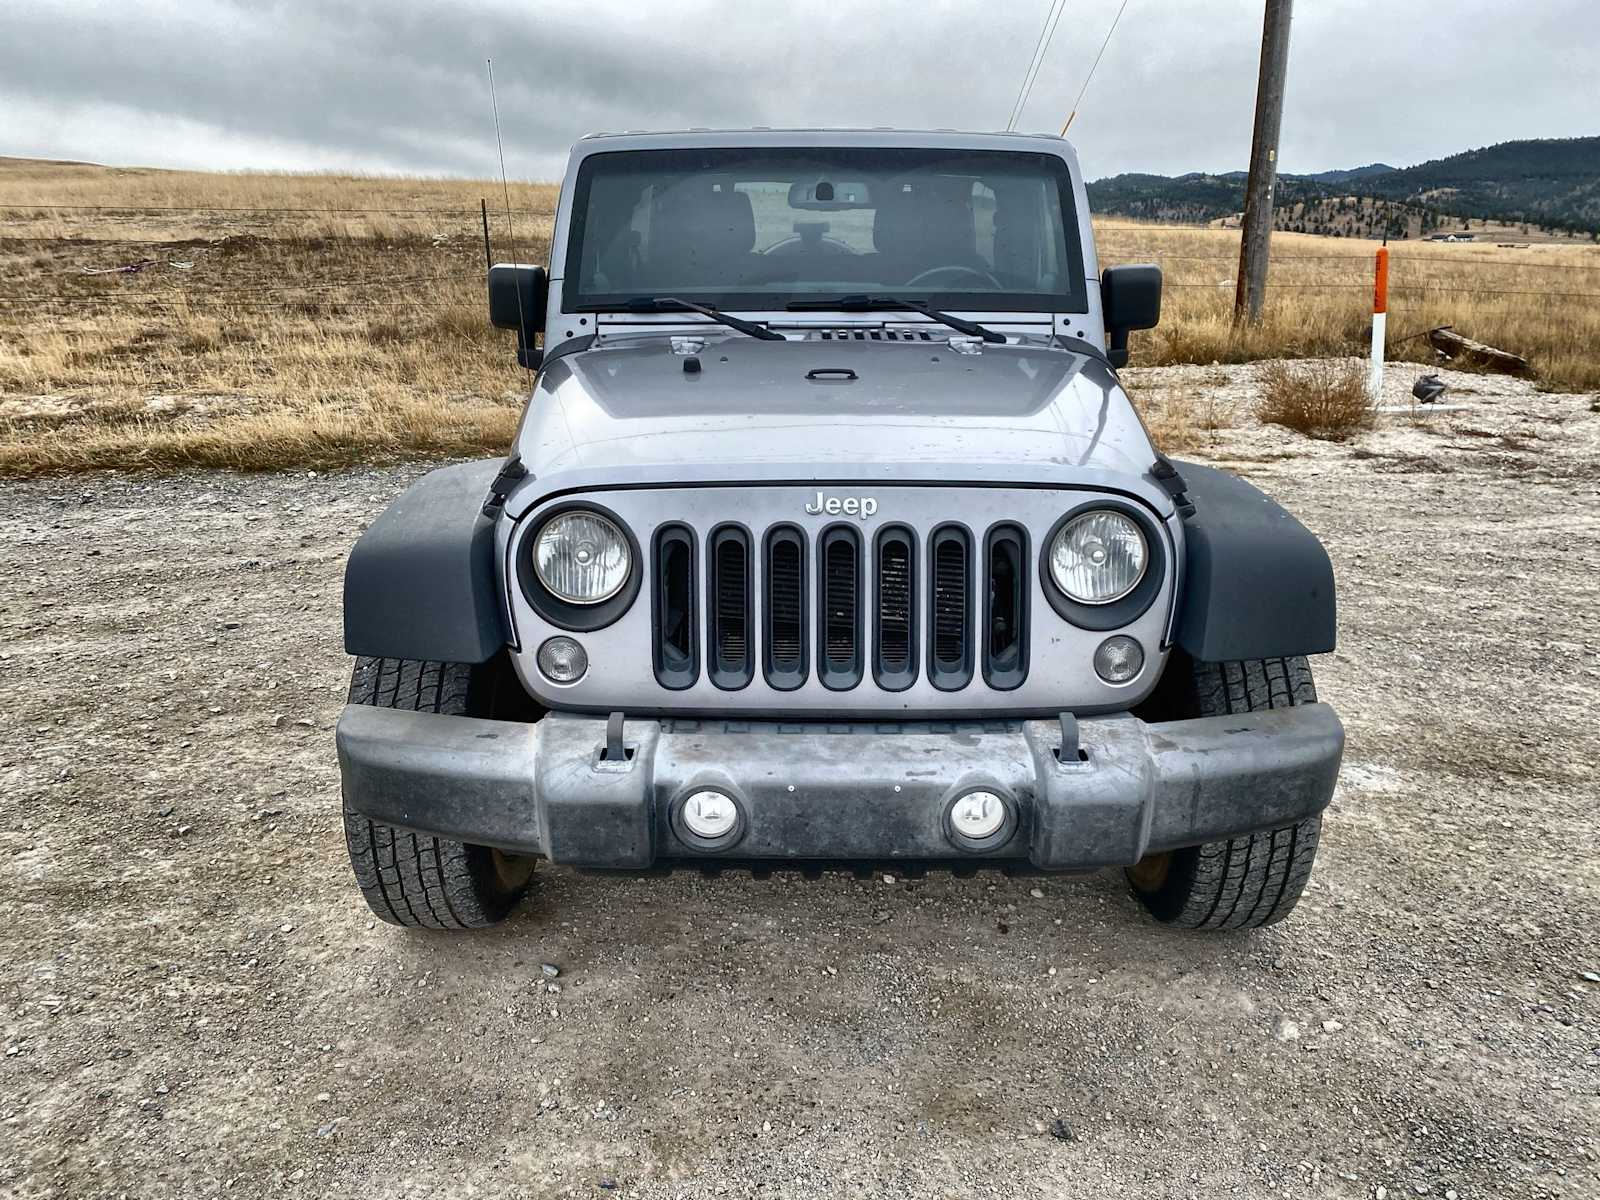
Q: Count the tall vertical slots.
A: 7